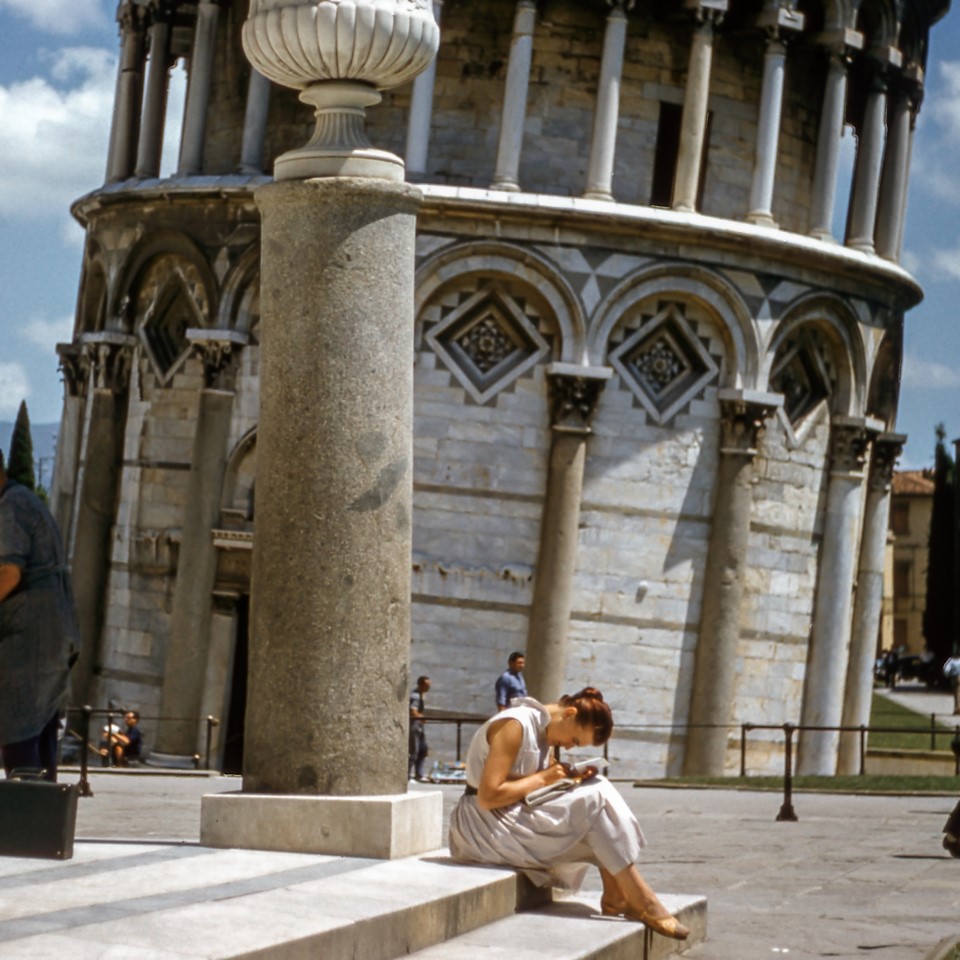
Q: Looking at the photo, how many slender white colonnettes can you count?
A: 12